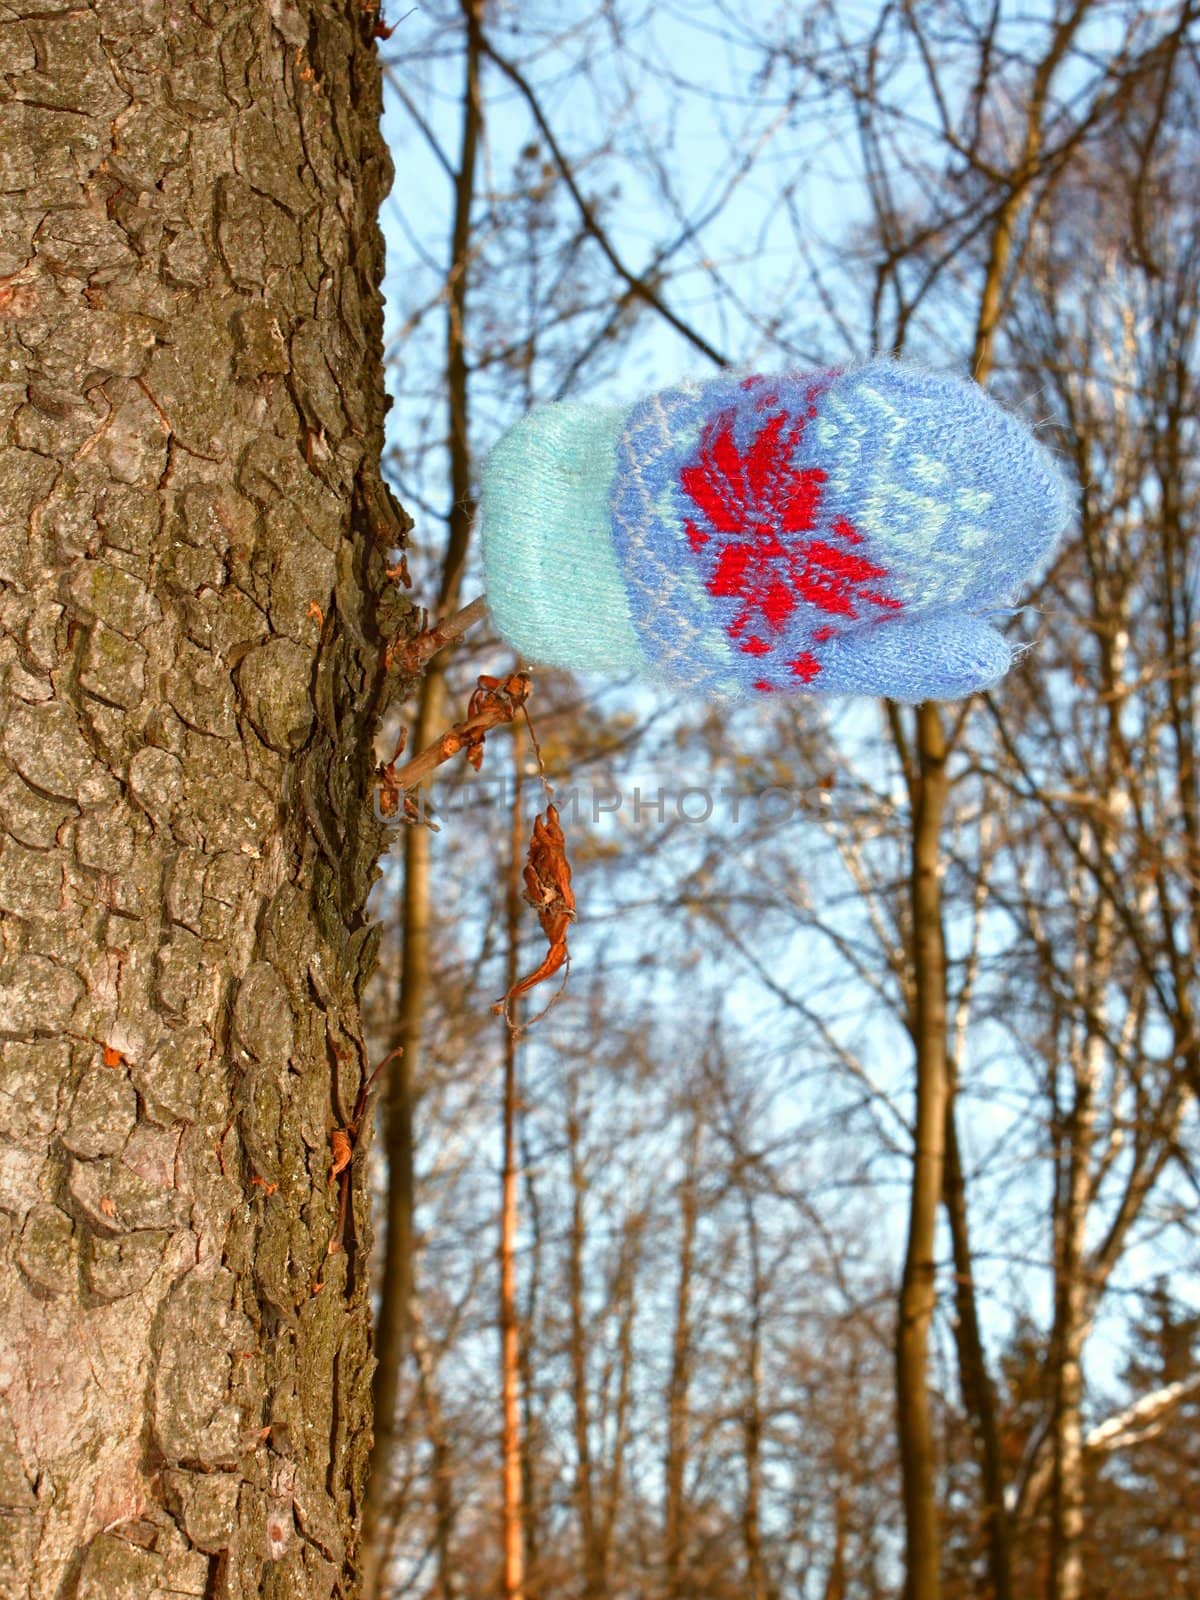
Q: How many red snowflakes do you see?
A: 1